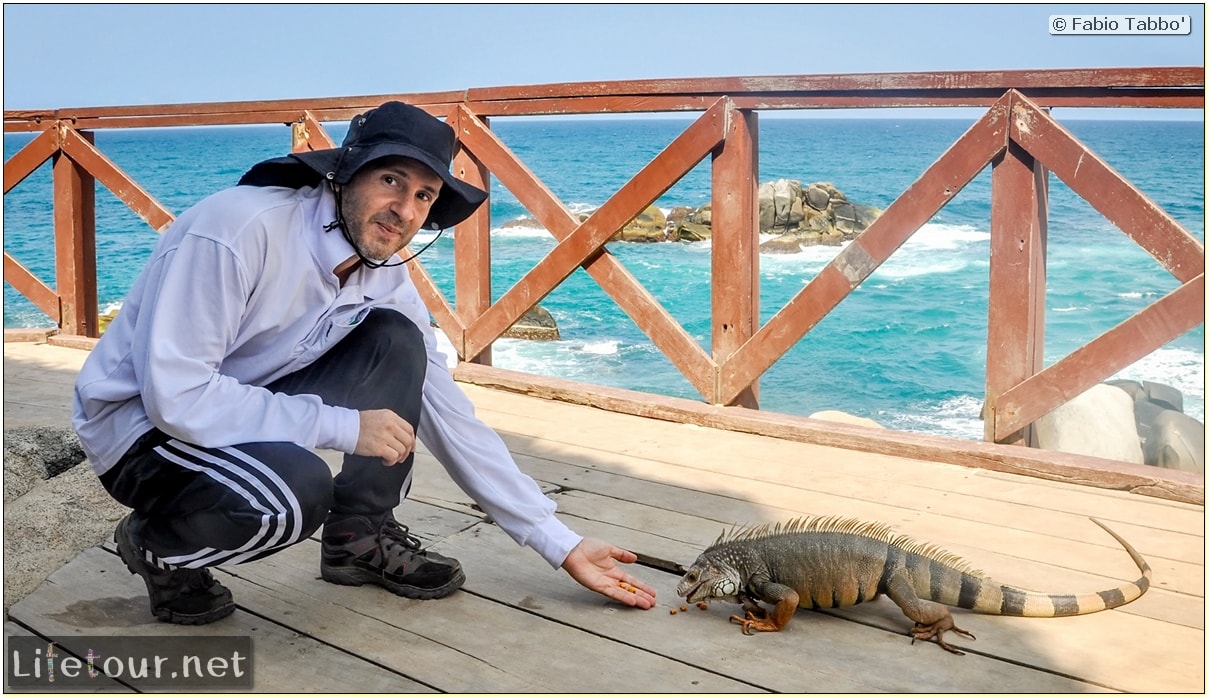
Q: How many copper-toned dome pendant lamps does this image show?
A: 0